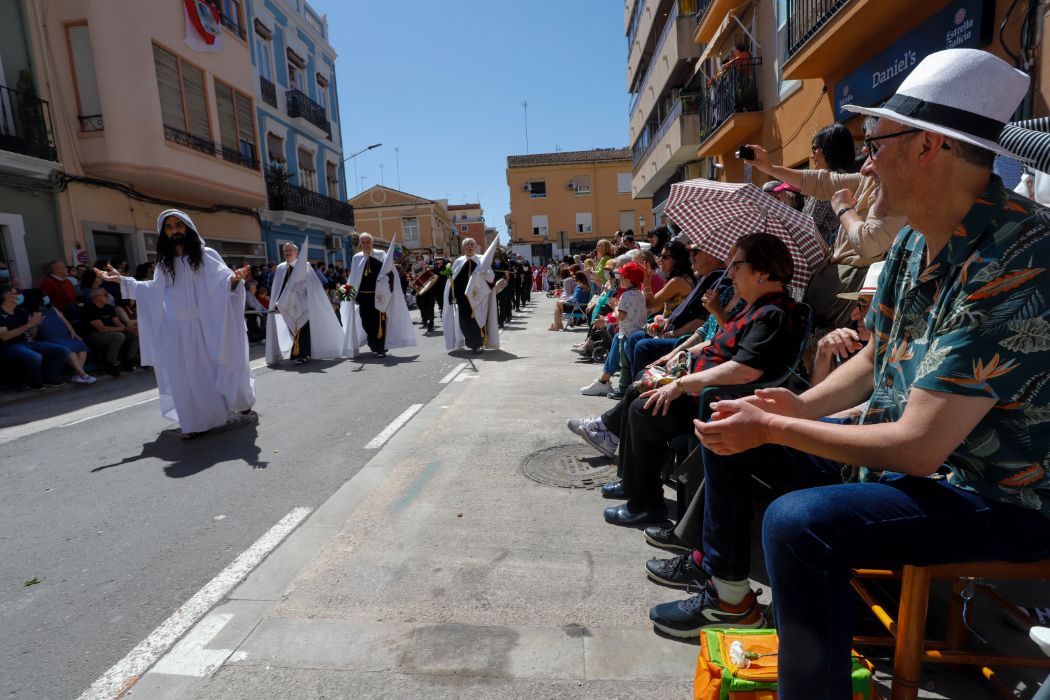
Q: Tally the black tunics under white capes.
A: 3